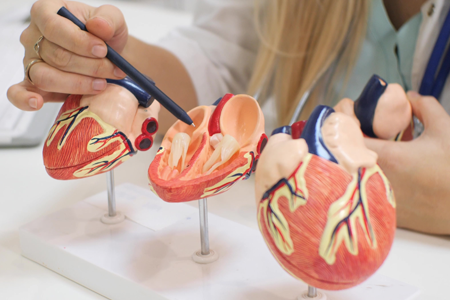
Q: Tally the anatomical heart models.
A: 3